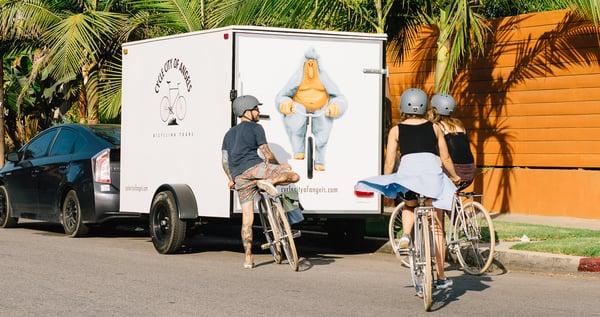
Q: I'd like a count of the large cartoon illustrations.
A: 1